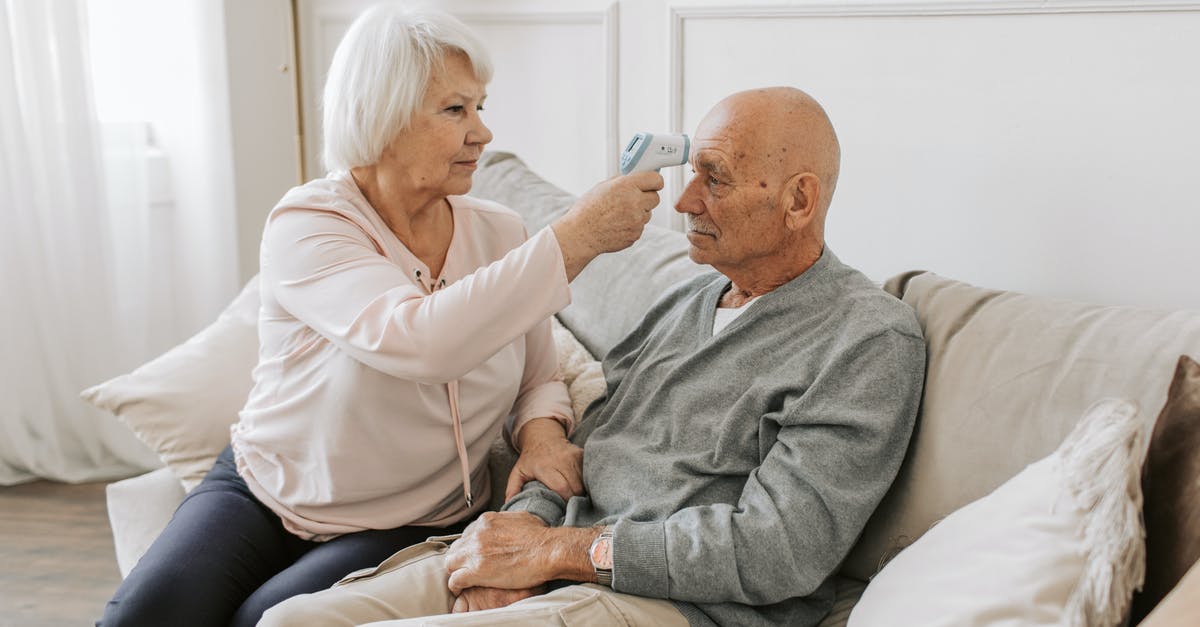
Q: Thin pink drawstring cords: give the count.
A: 2